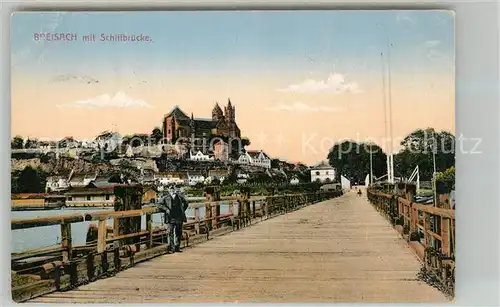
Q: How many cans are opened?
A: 0